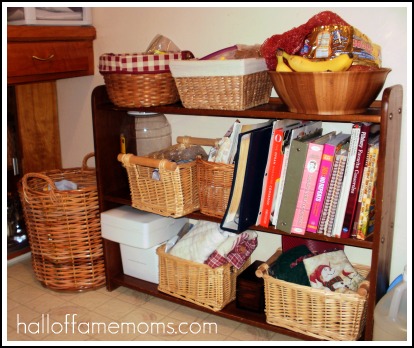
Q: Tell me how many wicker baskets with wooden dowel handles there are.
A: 2